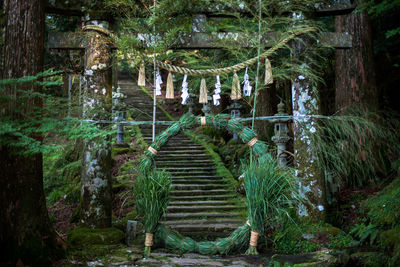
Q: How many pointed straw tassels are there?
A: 5